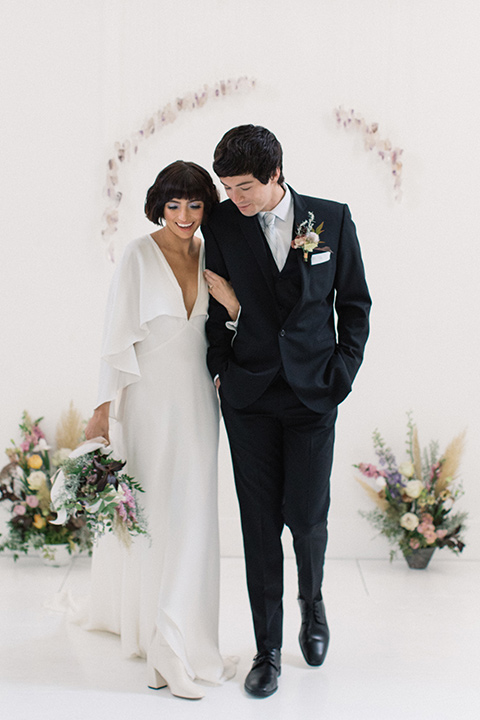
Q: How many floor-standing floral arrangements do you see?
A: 2